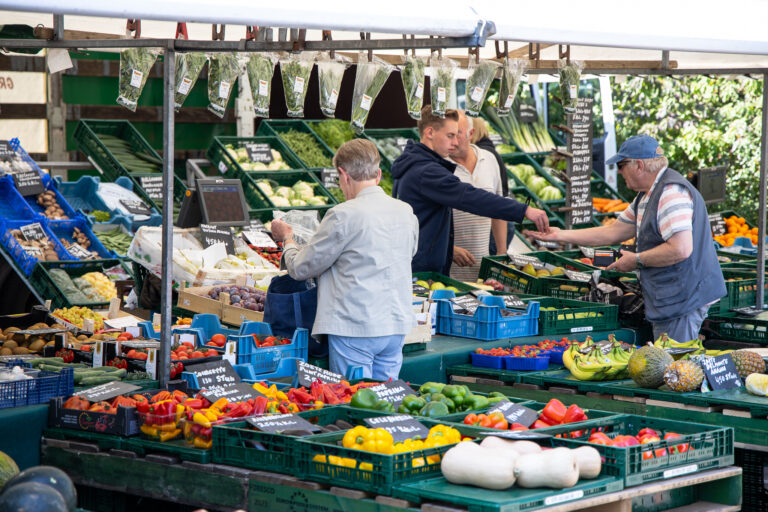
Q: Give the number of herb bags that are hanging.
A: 12